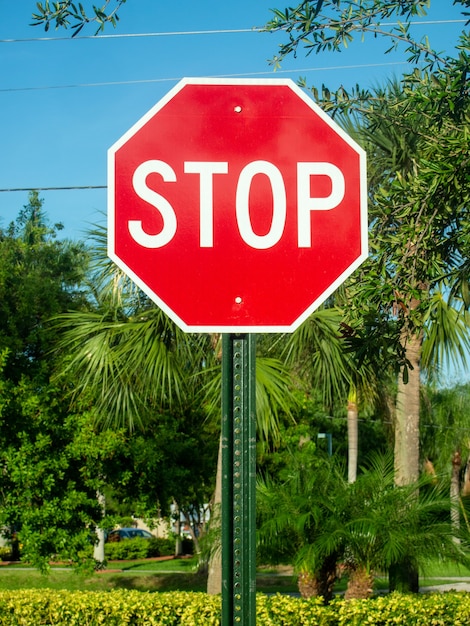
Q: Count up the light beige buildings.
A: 1